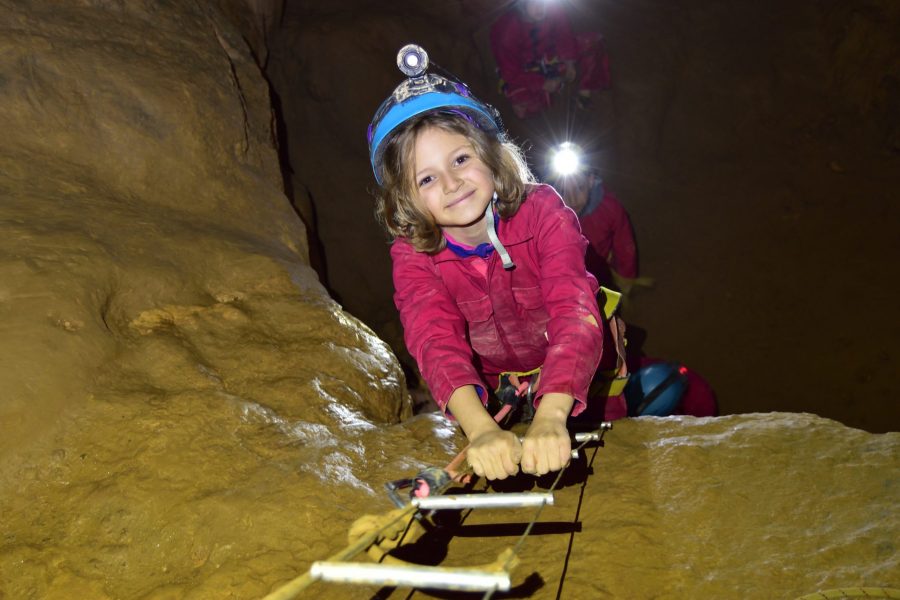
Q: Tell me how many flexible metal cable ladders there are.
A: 1